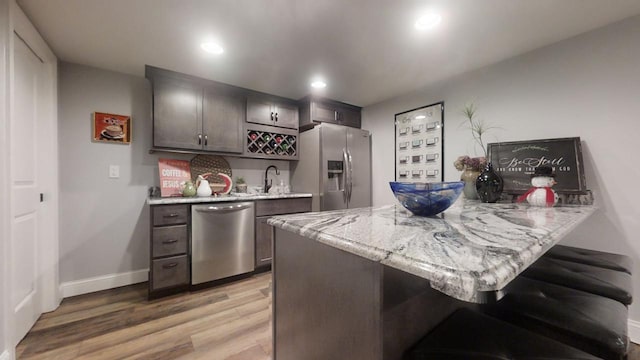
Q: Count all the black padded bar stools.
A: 4